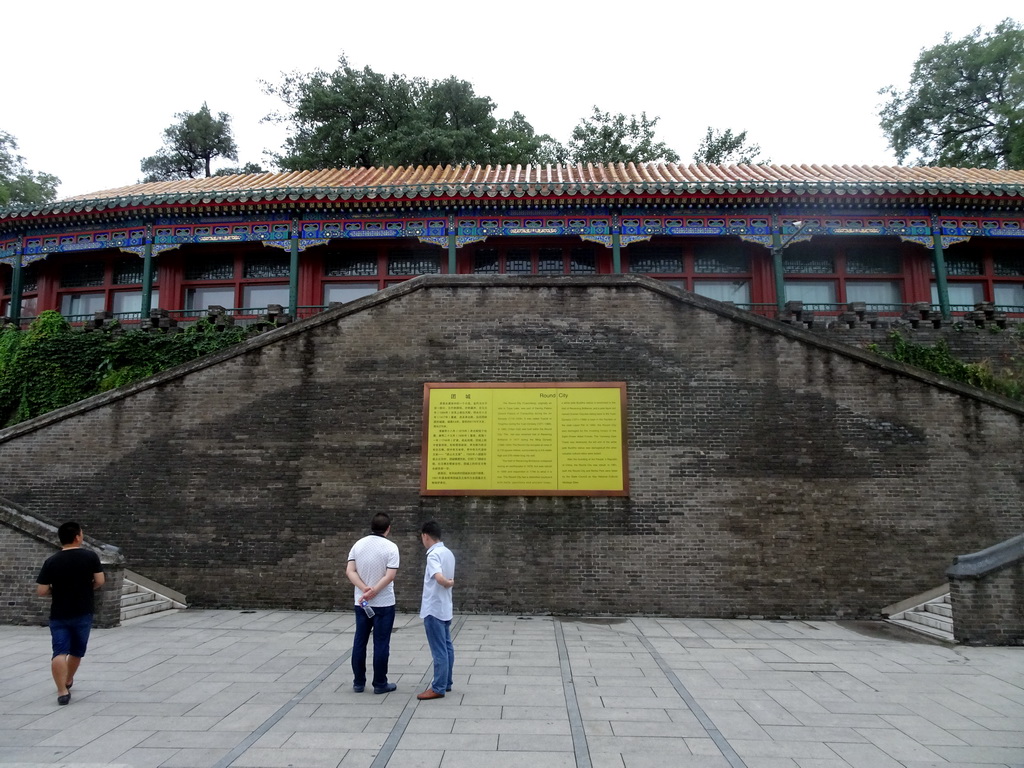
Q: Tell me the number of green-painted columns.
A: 7